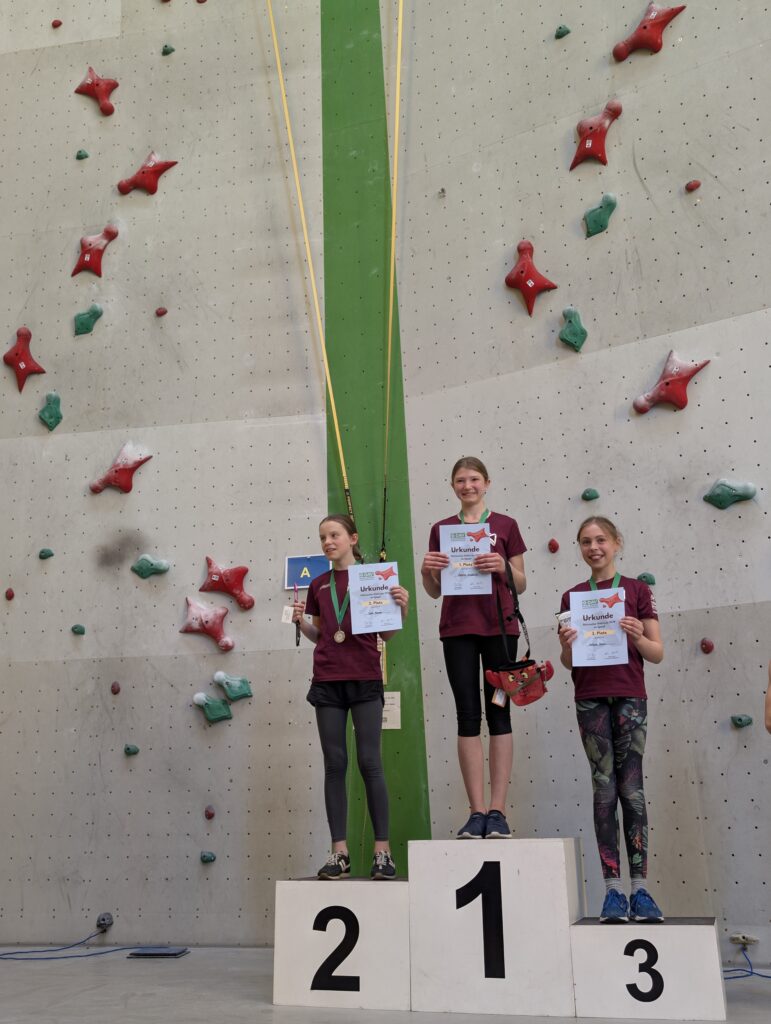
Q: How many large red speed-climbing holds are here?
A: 11